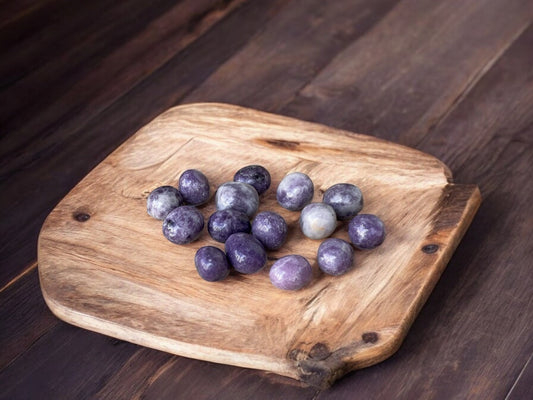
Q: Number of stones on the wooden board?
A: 15